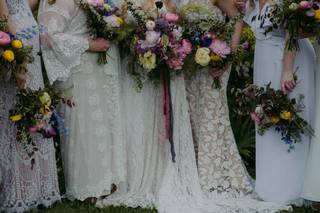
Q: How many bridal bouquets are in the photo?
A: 7